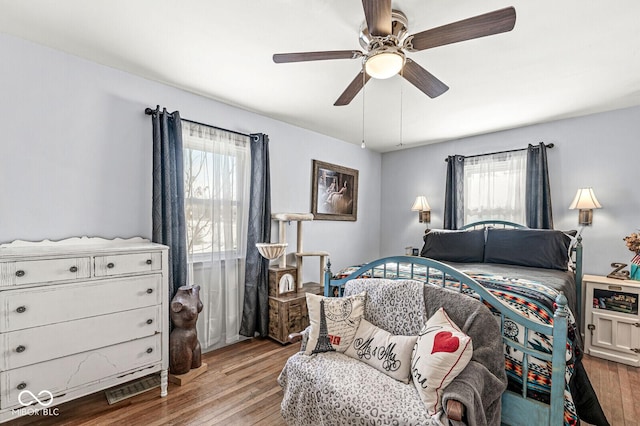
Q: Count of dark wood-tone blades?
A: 5